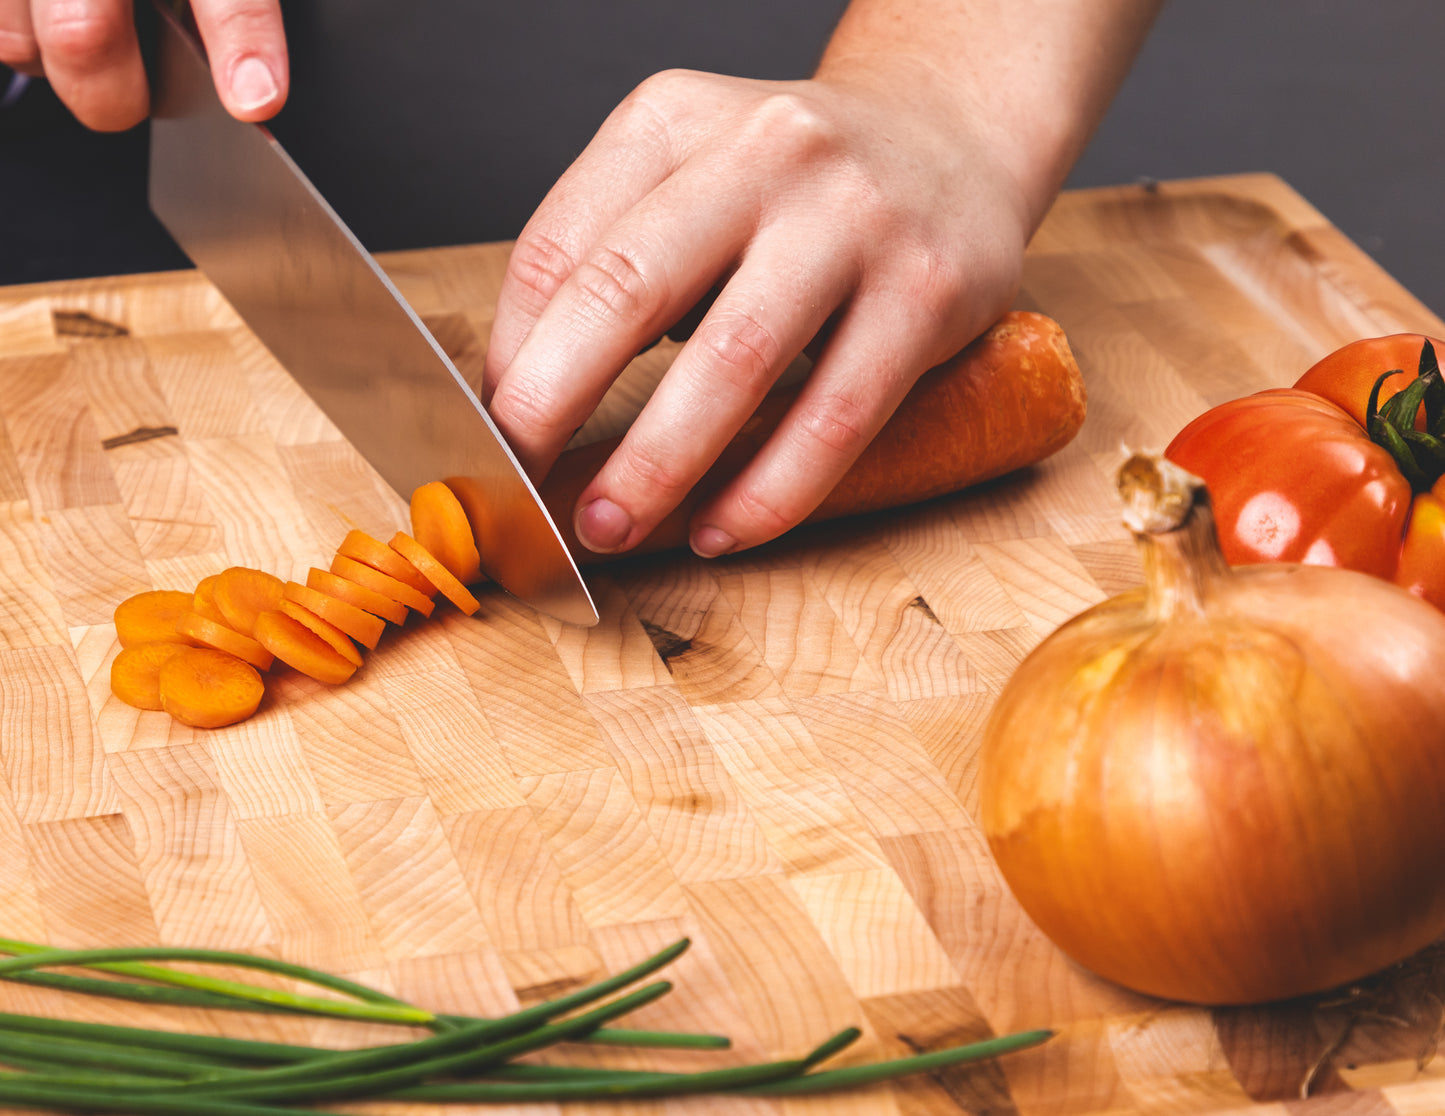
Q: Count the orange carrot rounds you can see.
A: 14